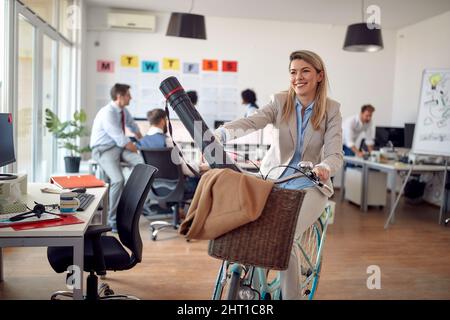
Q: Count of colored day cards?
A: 7